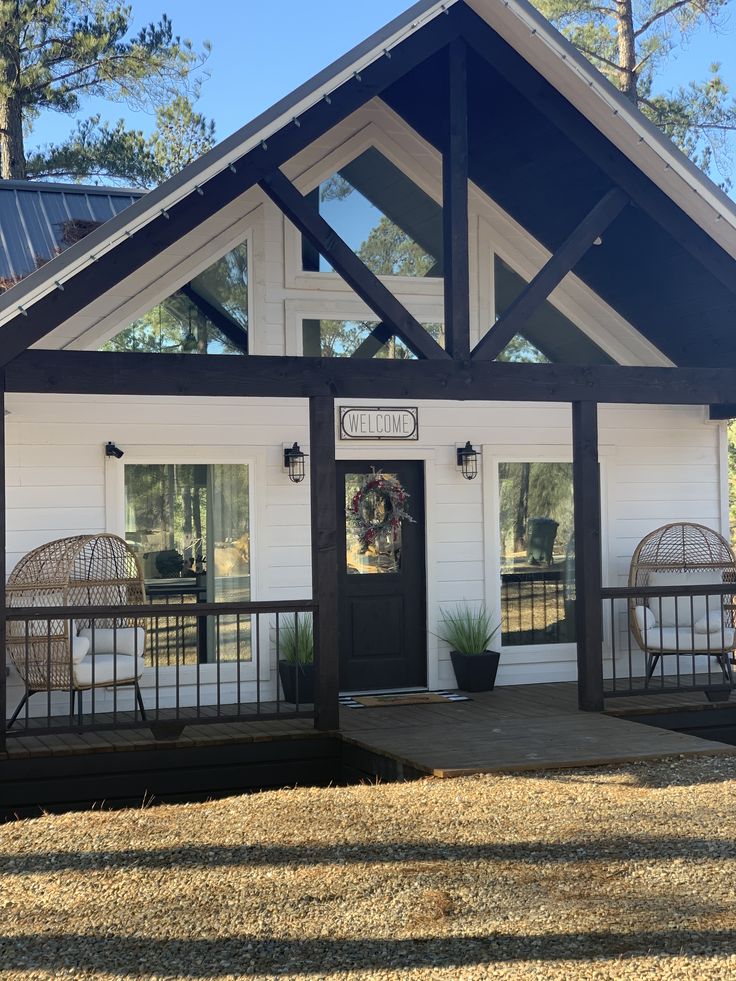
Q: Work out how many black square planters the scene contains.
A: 2